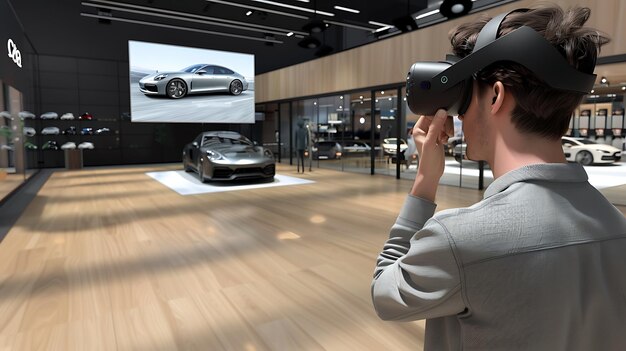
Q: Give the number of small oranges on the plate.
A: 0